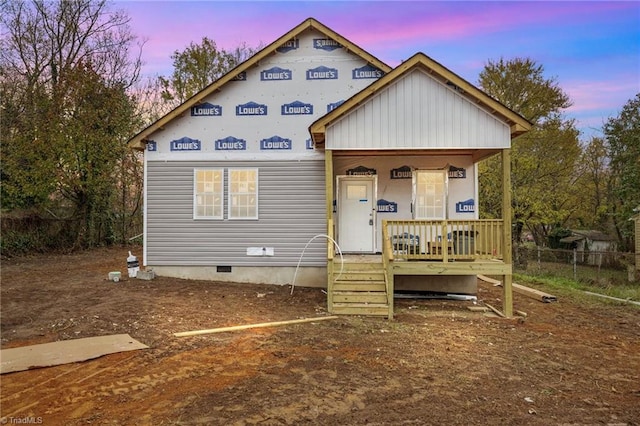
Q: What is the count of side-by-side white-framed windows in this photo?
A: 2